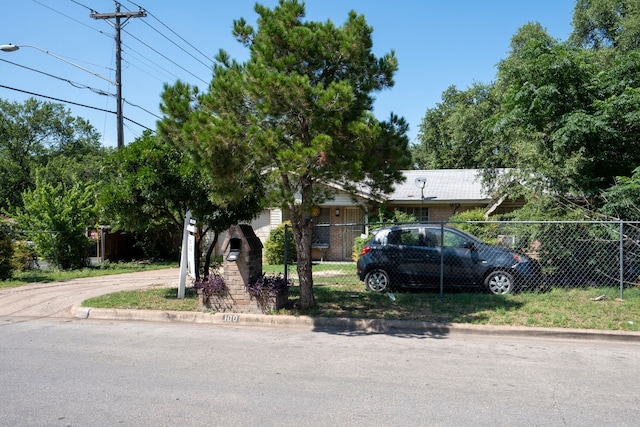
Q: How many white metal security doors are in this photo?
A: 1